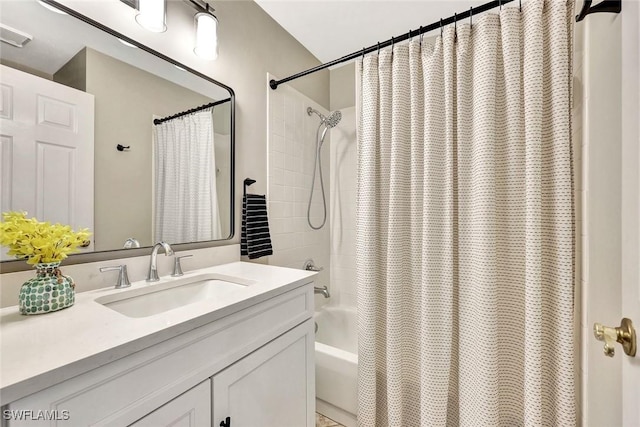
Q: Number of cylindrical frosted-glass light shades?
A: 2